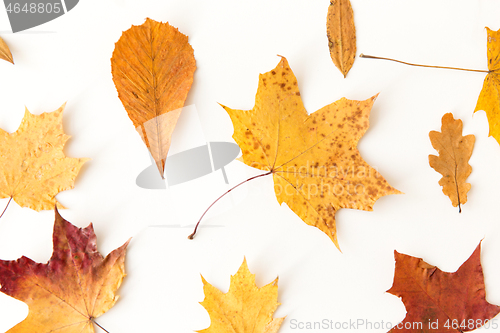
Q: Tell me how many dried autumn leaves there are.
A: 10